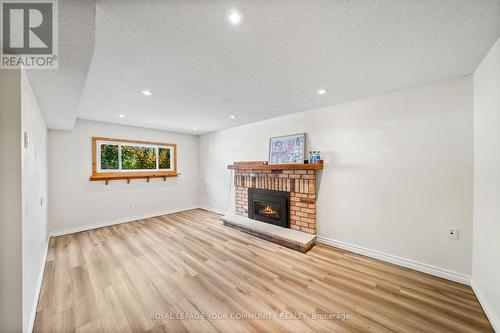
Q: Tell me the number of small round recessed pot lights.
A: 6